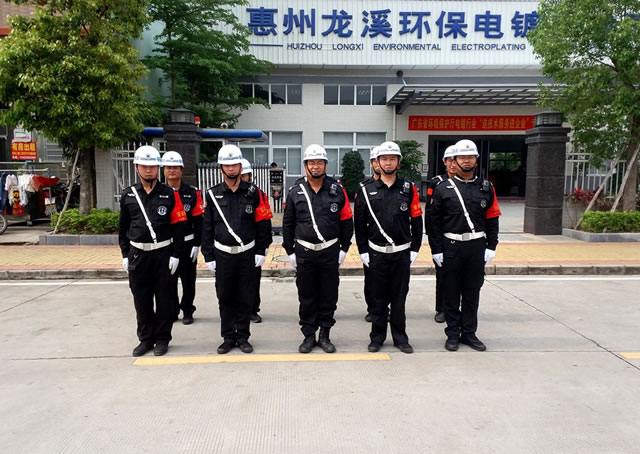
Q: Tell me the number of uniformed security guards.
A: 9